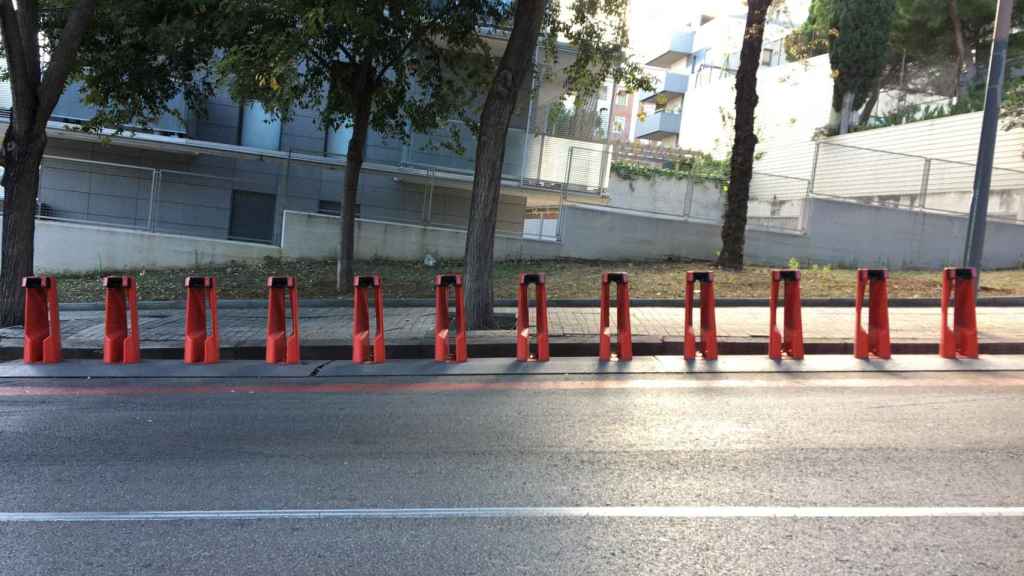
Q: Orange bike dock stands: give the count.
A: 12